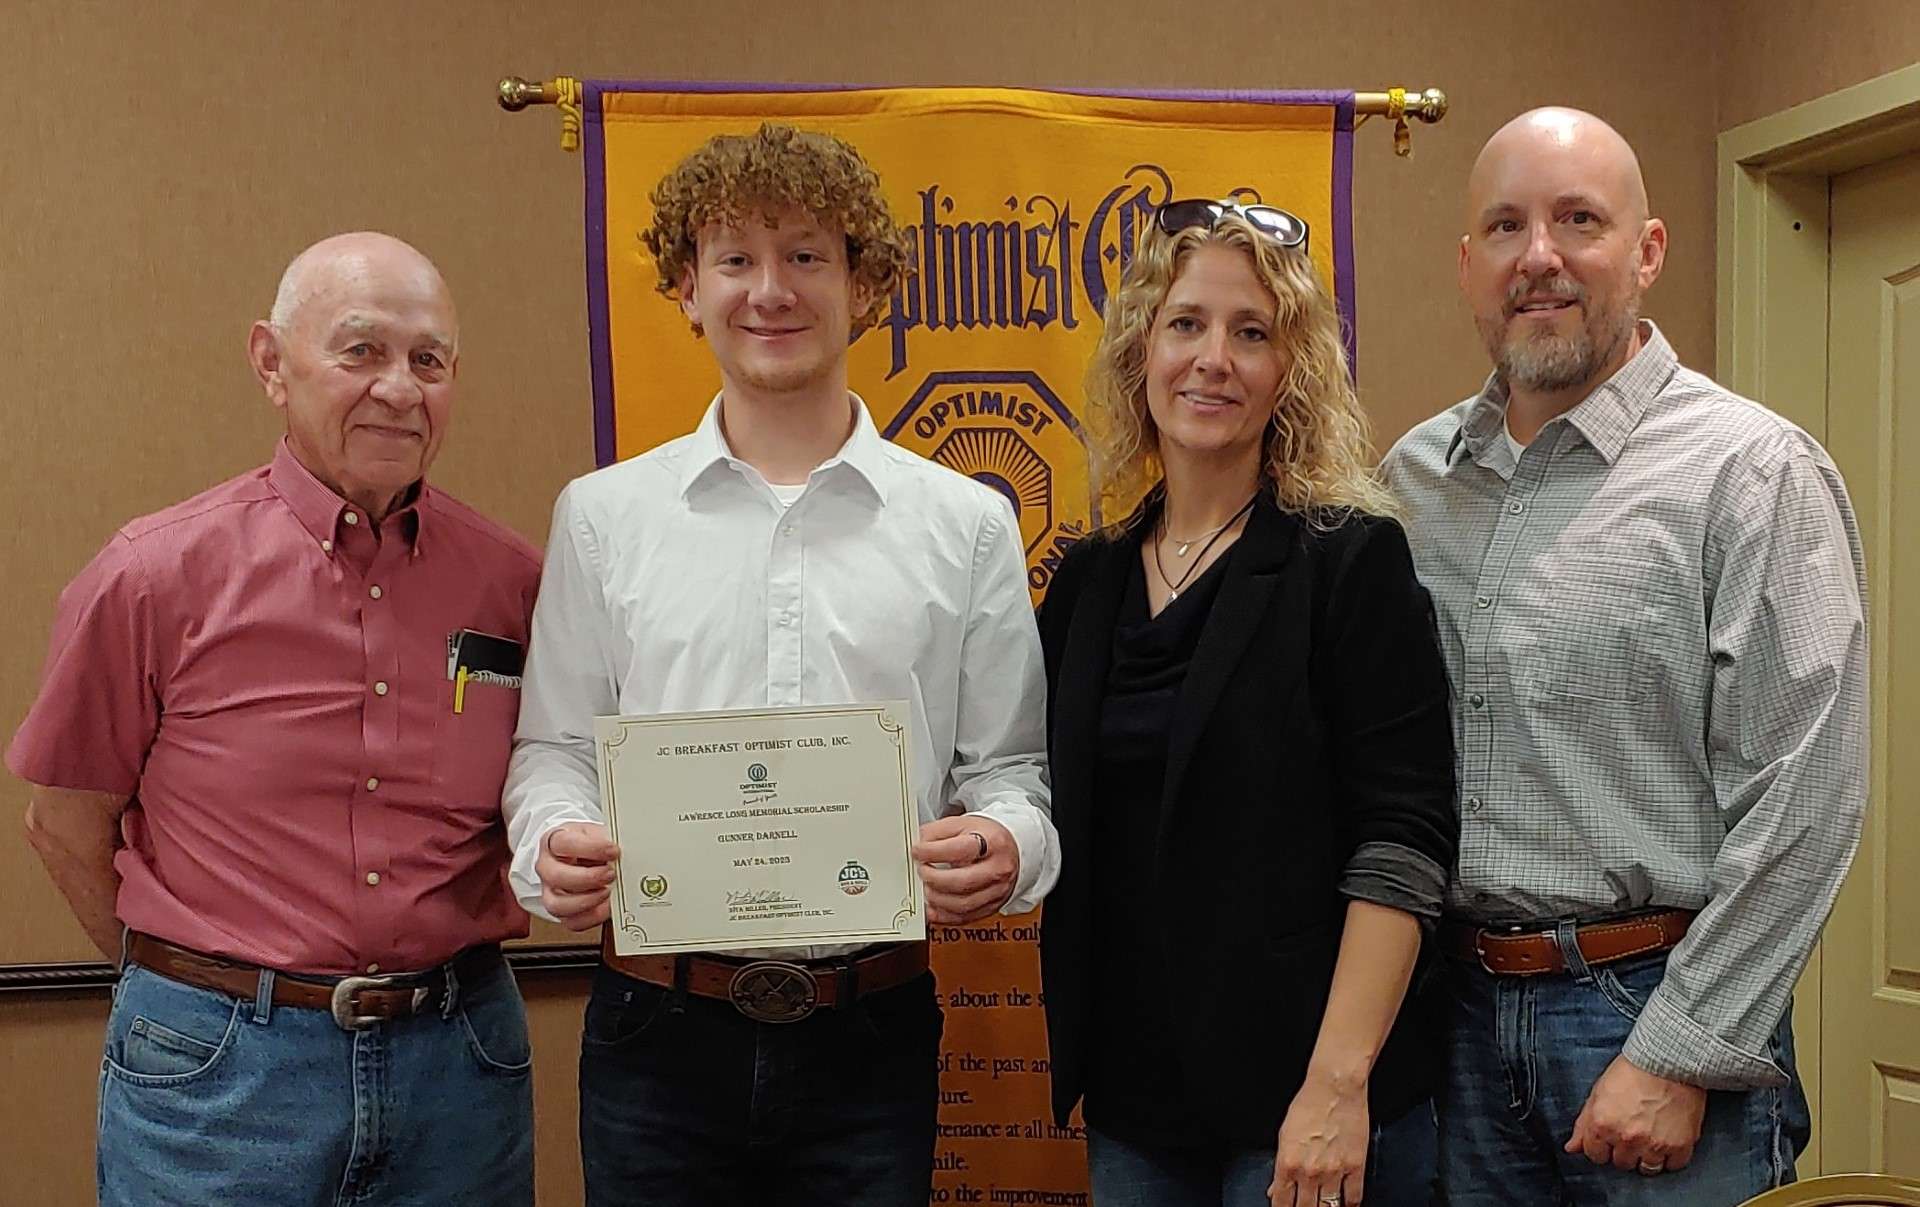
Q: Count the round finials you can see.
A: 2